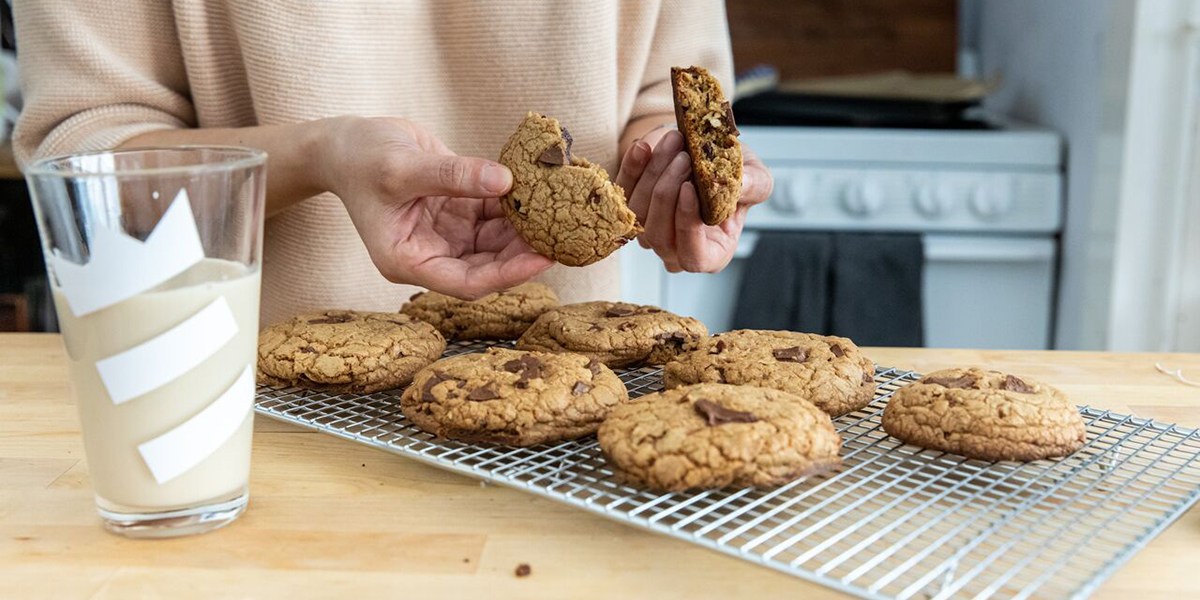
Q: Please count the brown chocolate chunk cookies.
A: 8